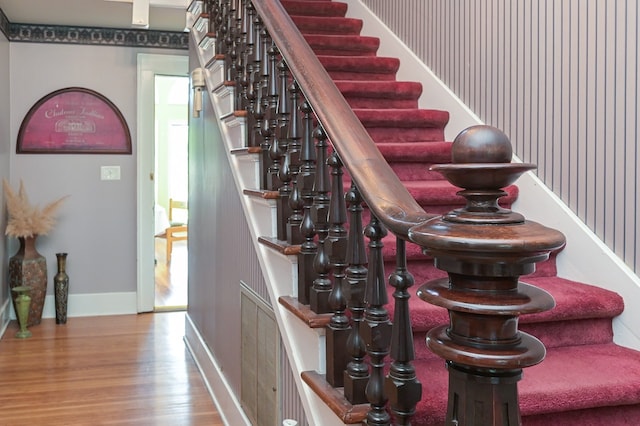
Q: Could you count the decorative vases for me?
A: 3